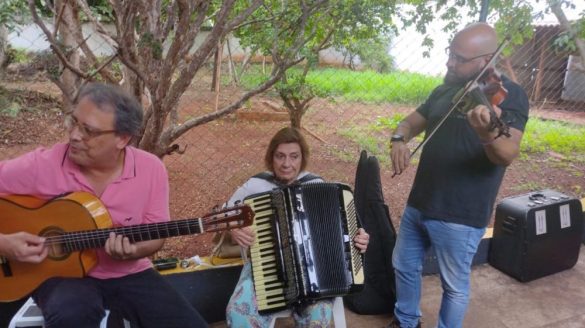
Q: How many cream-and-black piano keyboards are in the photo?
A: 1